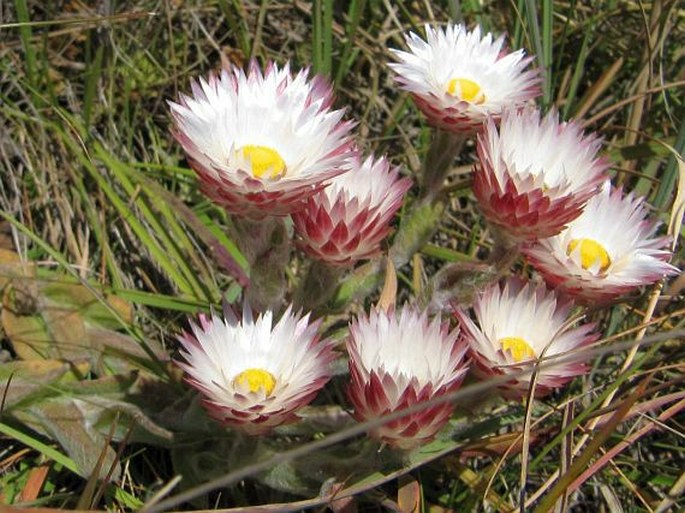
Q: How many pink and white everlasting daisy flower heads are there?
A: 8